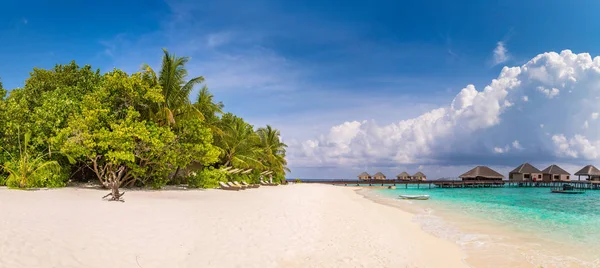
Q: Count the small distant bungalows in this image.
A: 4